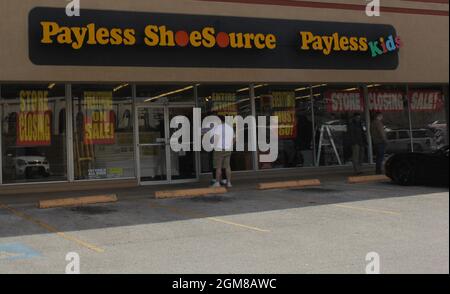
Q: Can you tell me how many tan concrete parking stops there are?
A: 4